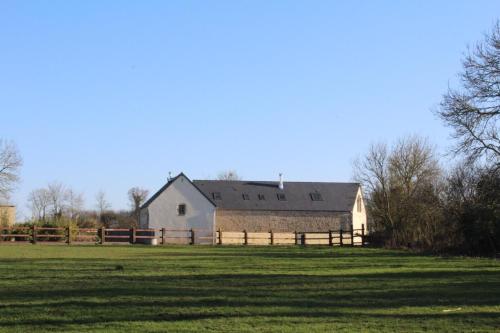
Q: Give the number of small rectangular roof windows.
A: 5